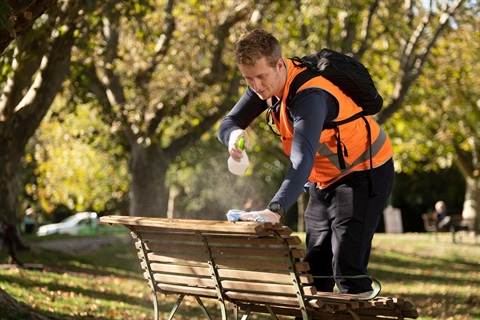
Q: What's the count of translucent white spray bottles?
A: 1